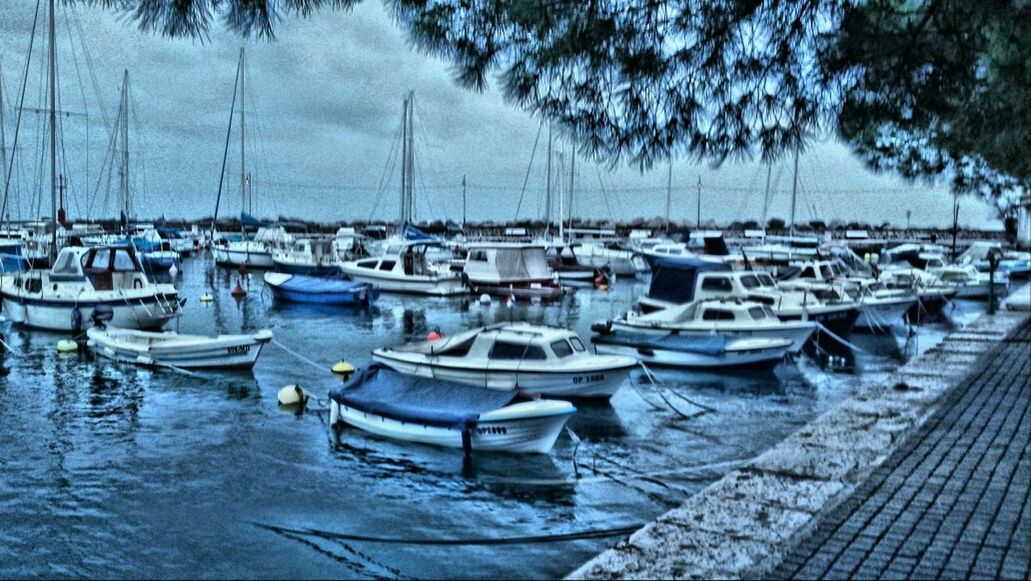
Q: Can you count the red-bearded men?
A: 0